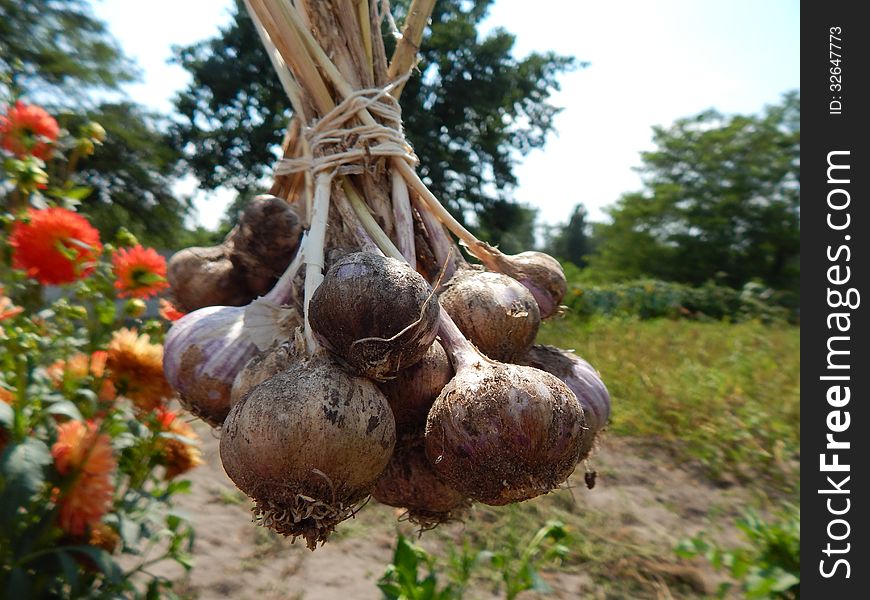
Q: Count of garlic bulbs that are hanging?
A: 12